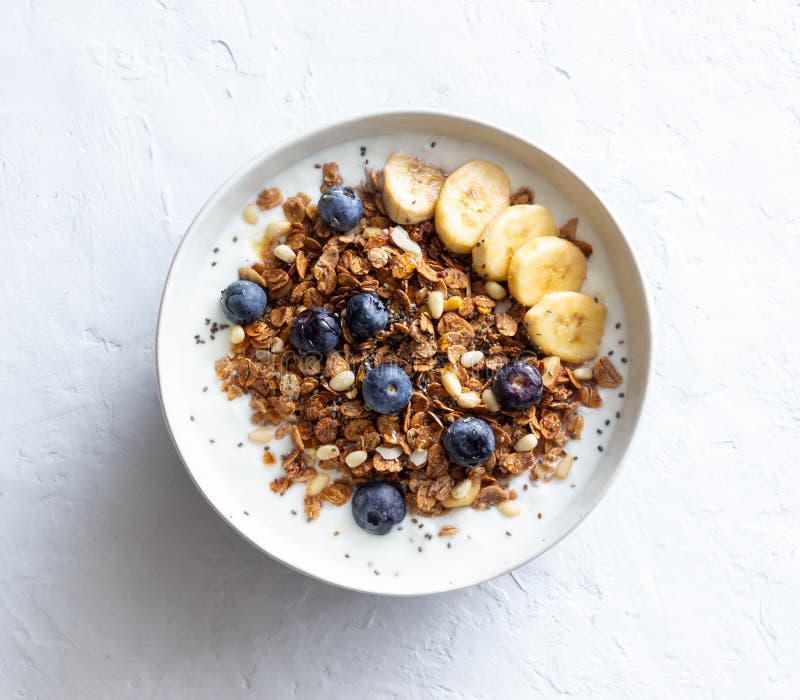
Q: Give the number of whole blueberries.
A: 8